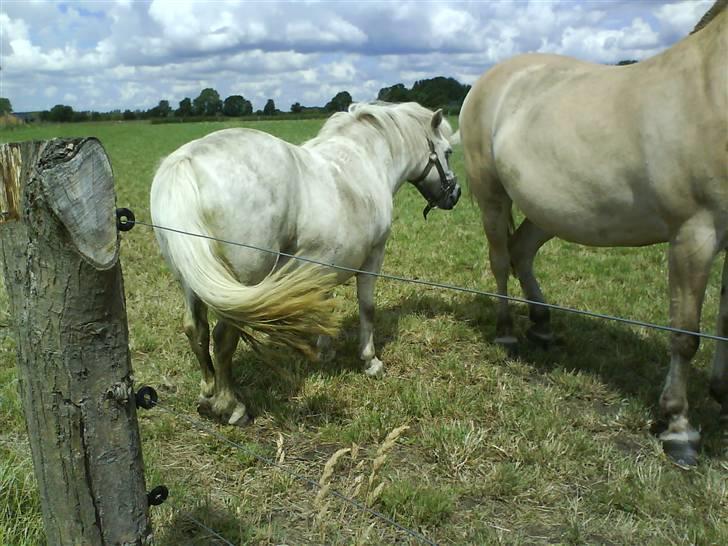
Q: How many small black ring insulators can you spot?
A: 3